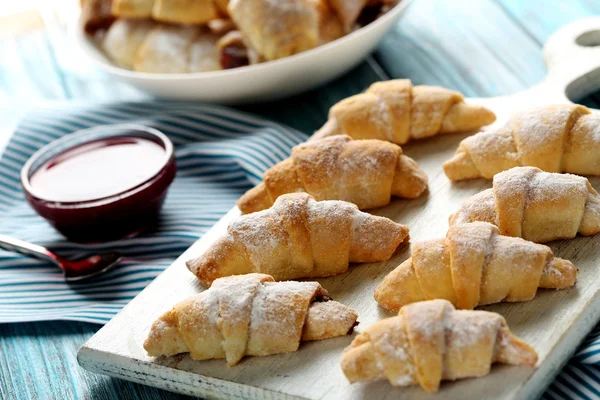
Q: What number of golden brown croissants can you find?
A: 8